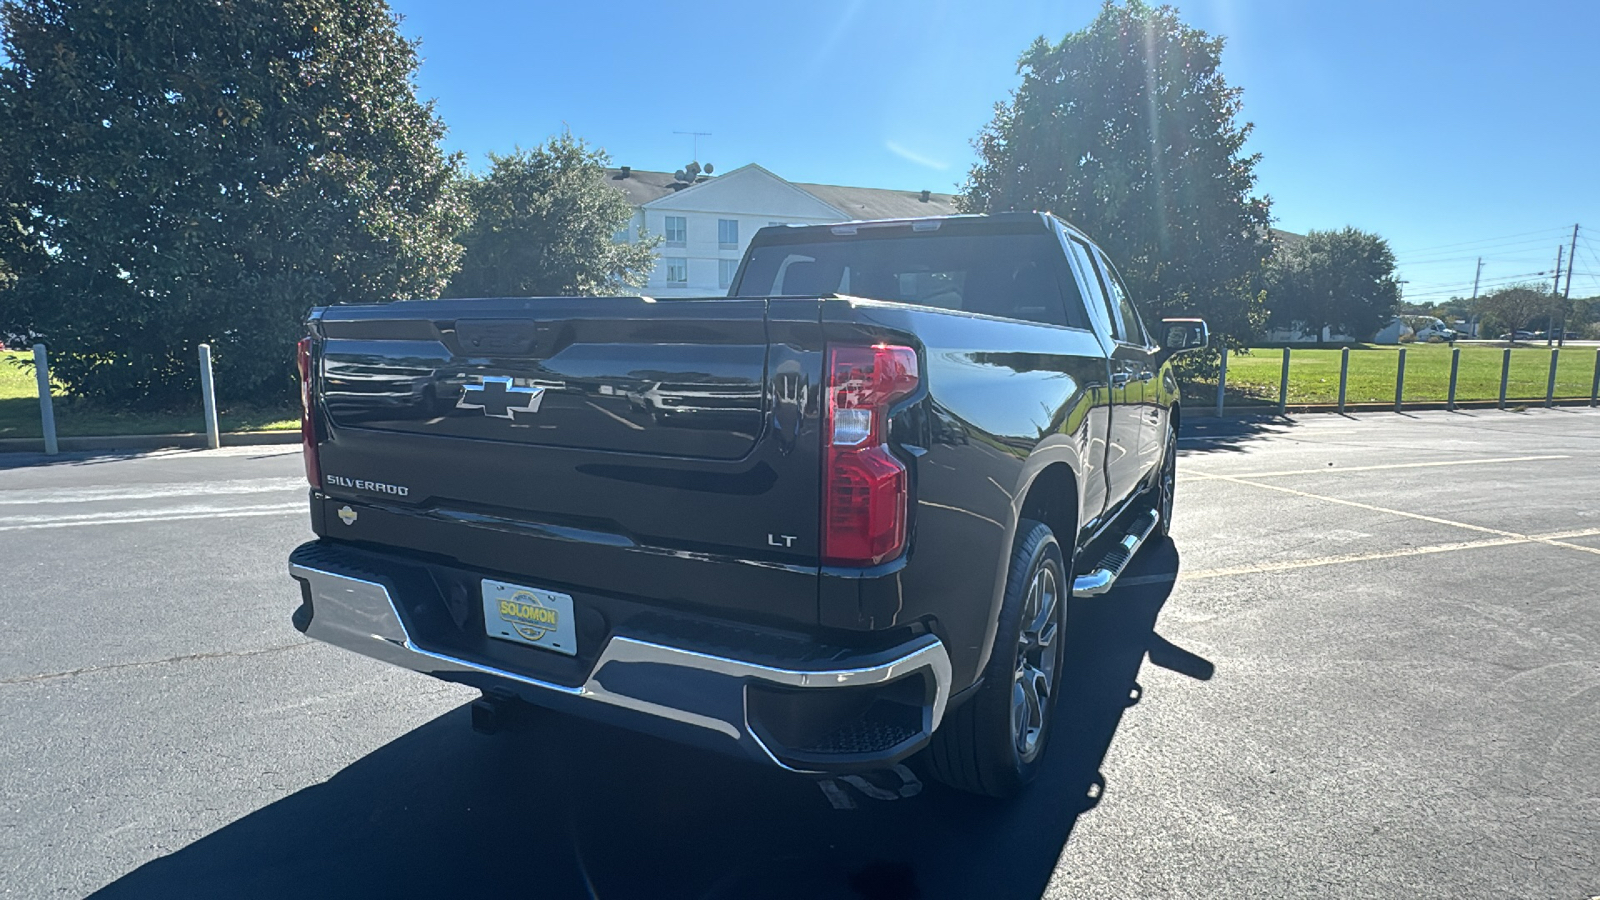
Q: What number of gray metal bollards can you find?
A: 10